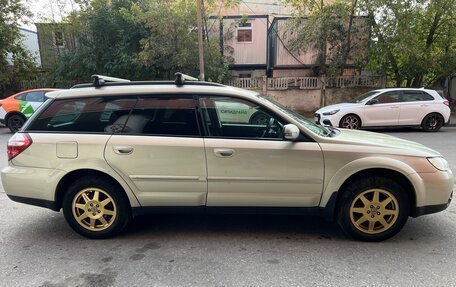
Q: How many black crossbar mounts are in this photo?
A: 2